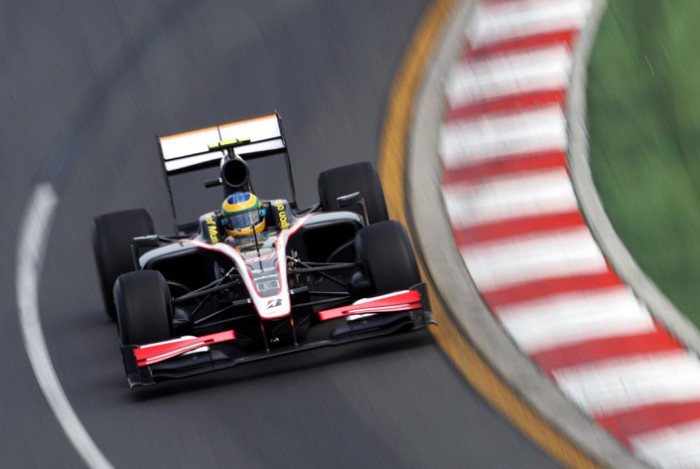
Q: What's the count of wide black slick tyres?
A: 4